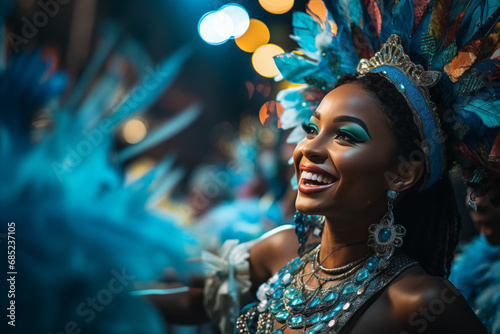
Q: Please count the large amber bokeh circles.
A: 3